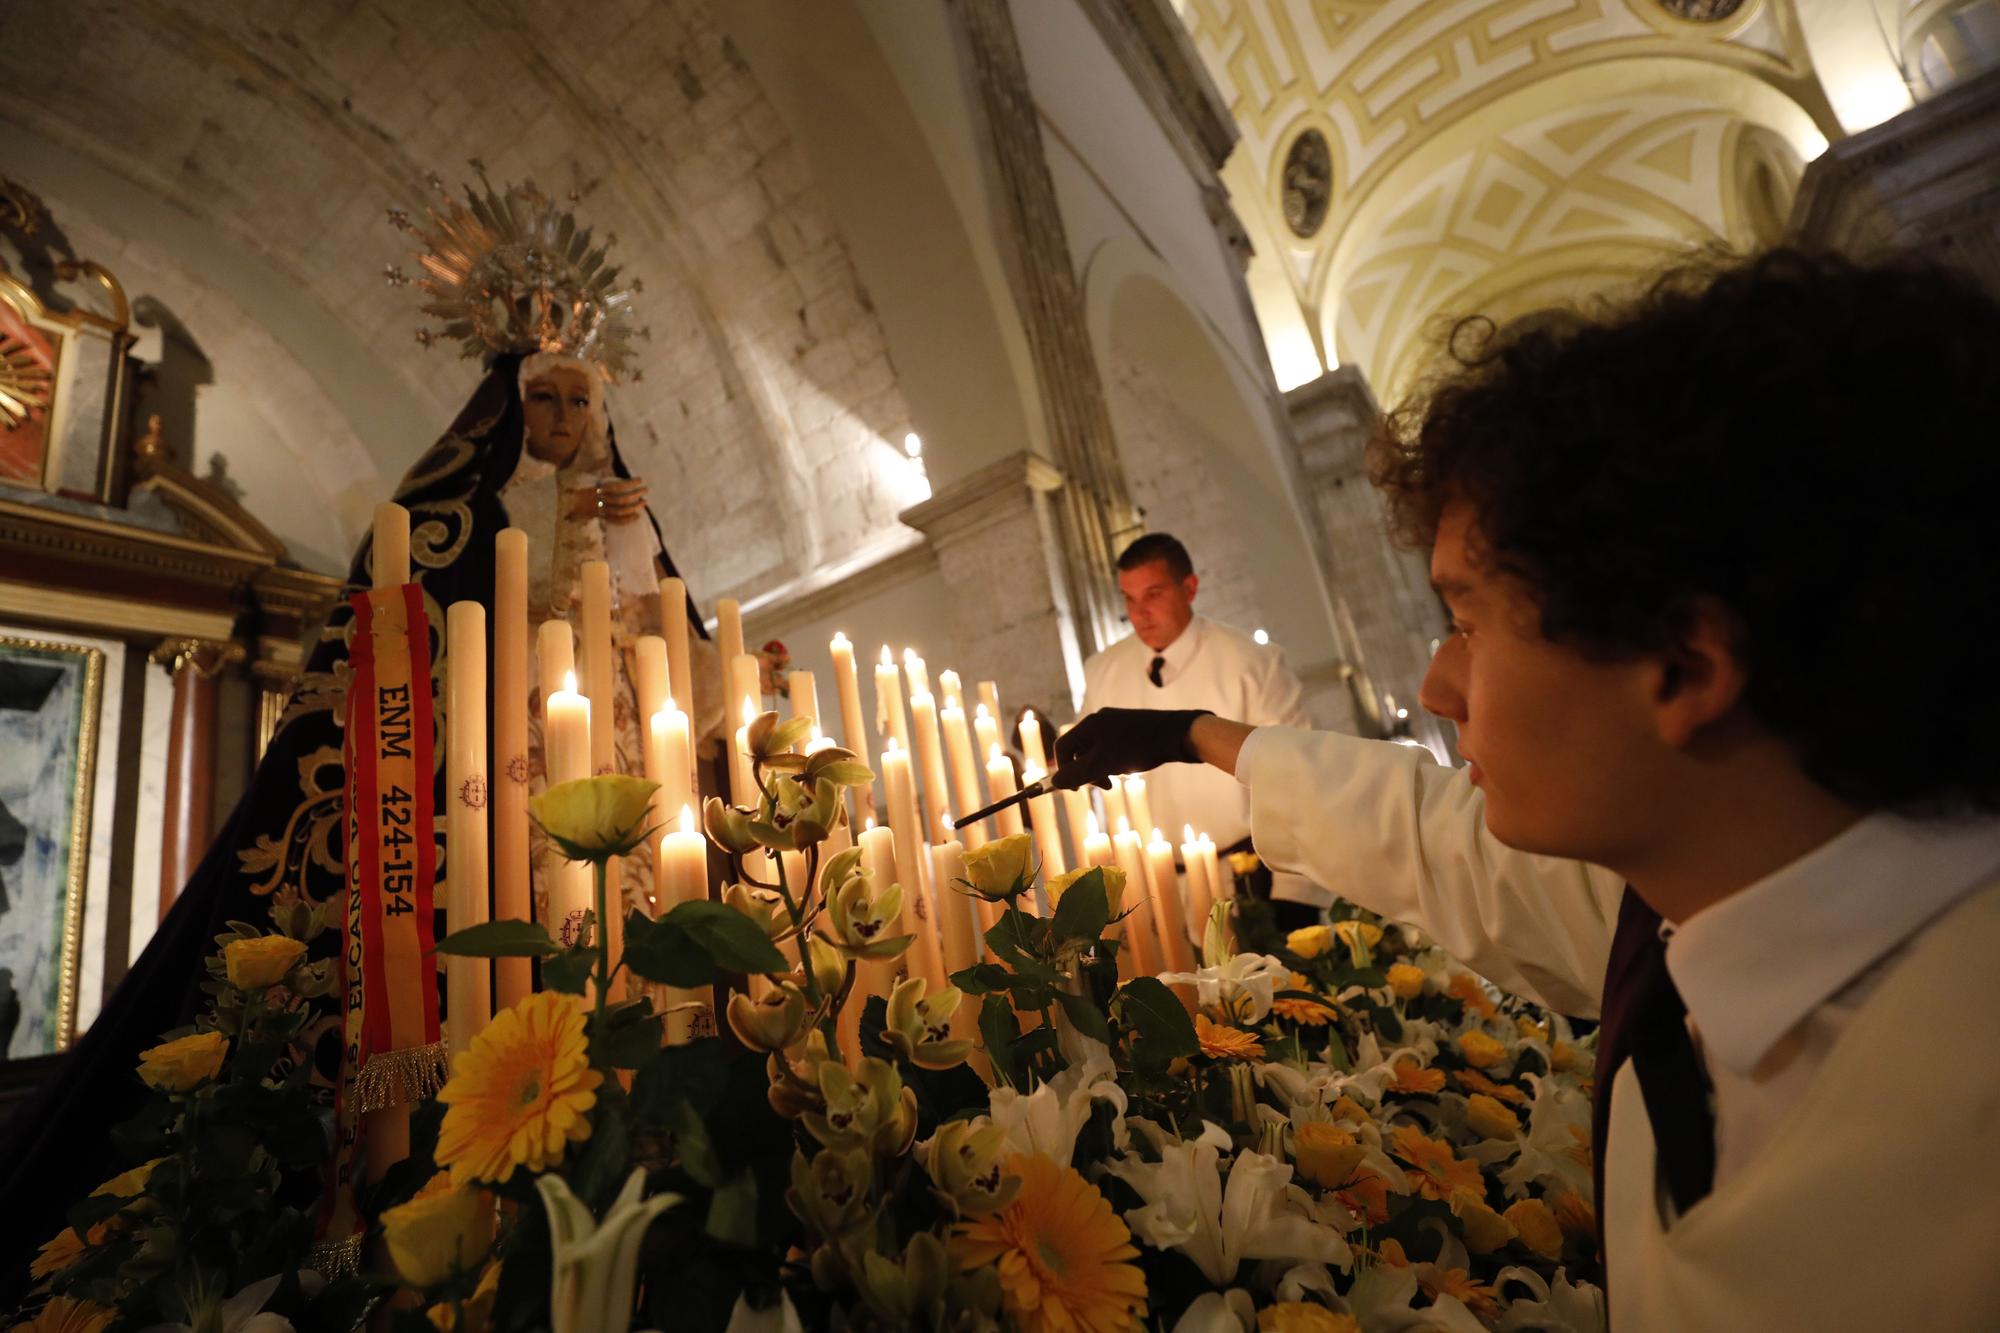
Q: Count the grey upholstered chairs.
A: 0